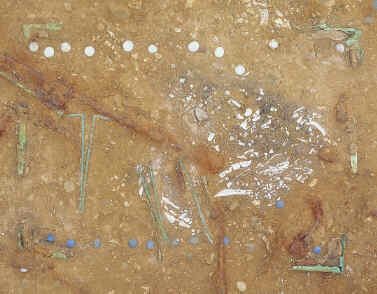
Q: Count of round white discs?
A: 11